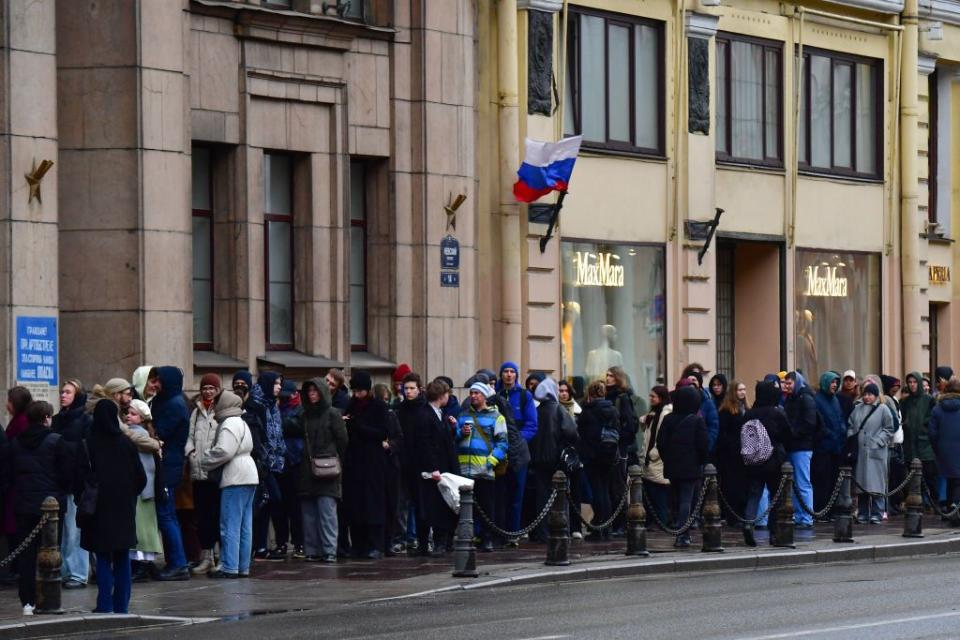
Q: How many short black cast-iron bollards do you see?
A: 8